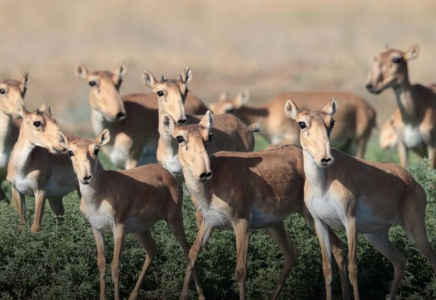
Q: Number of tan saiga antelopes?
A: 10